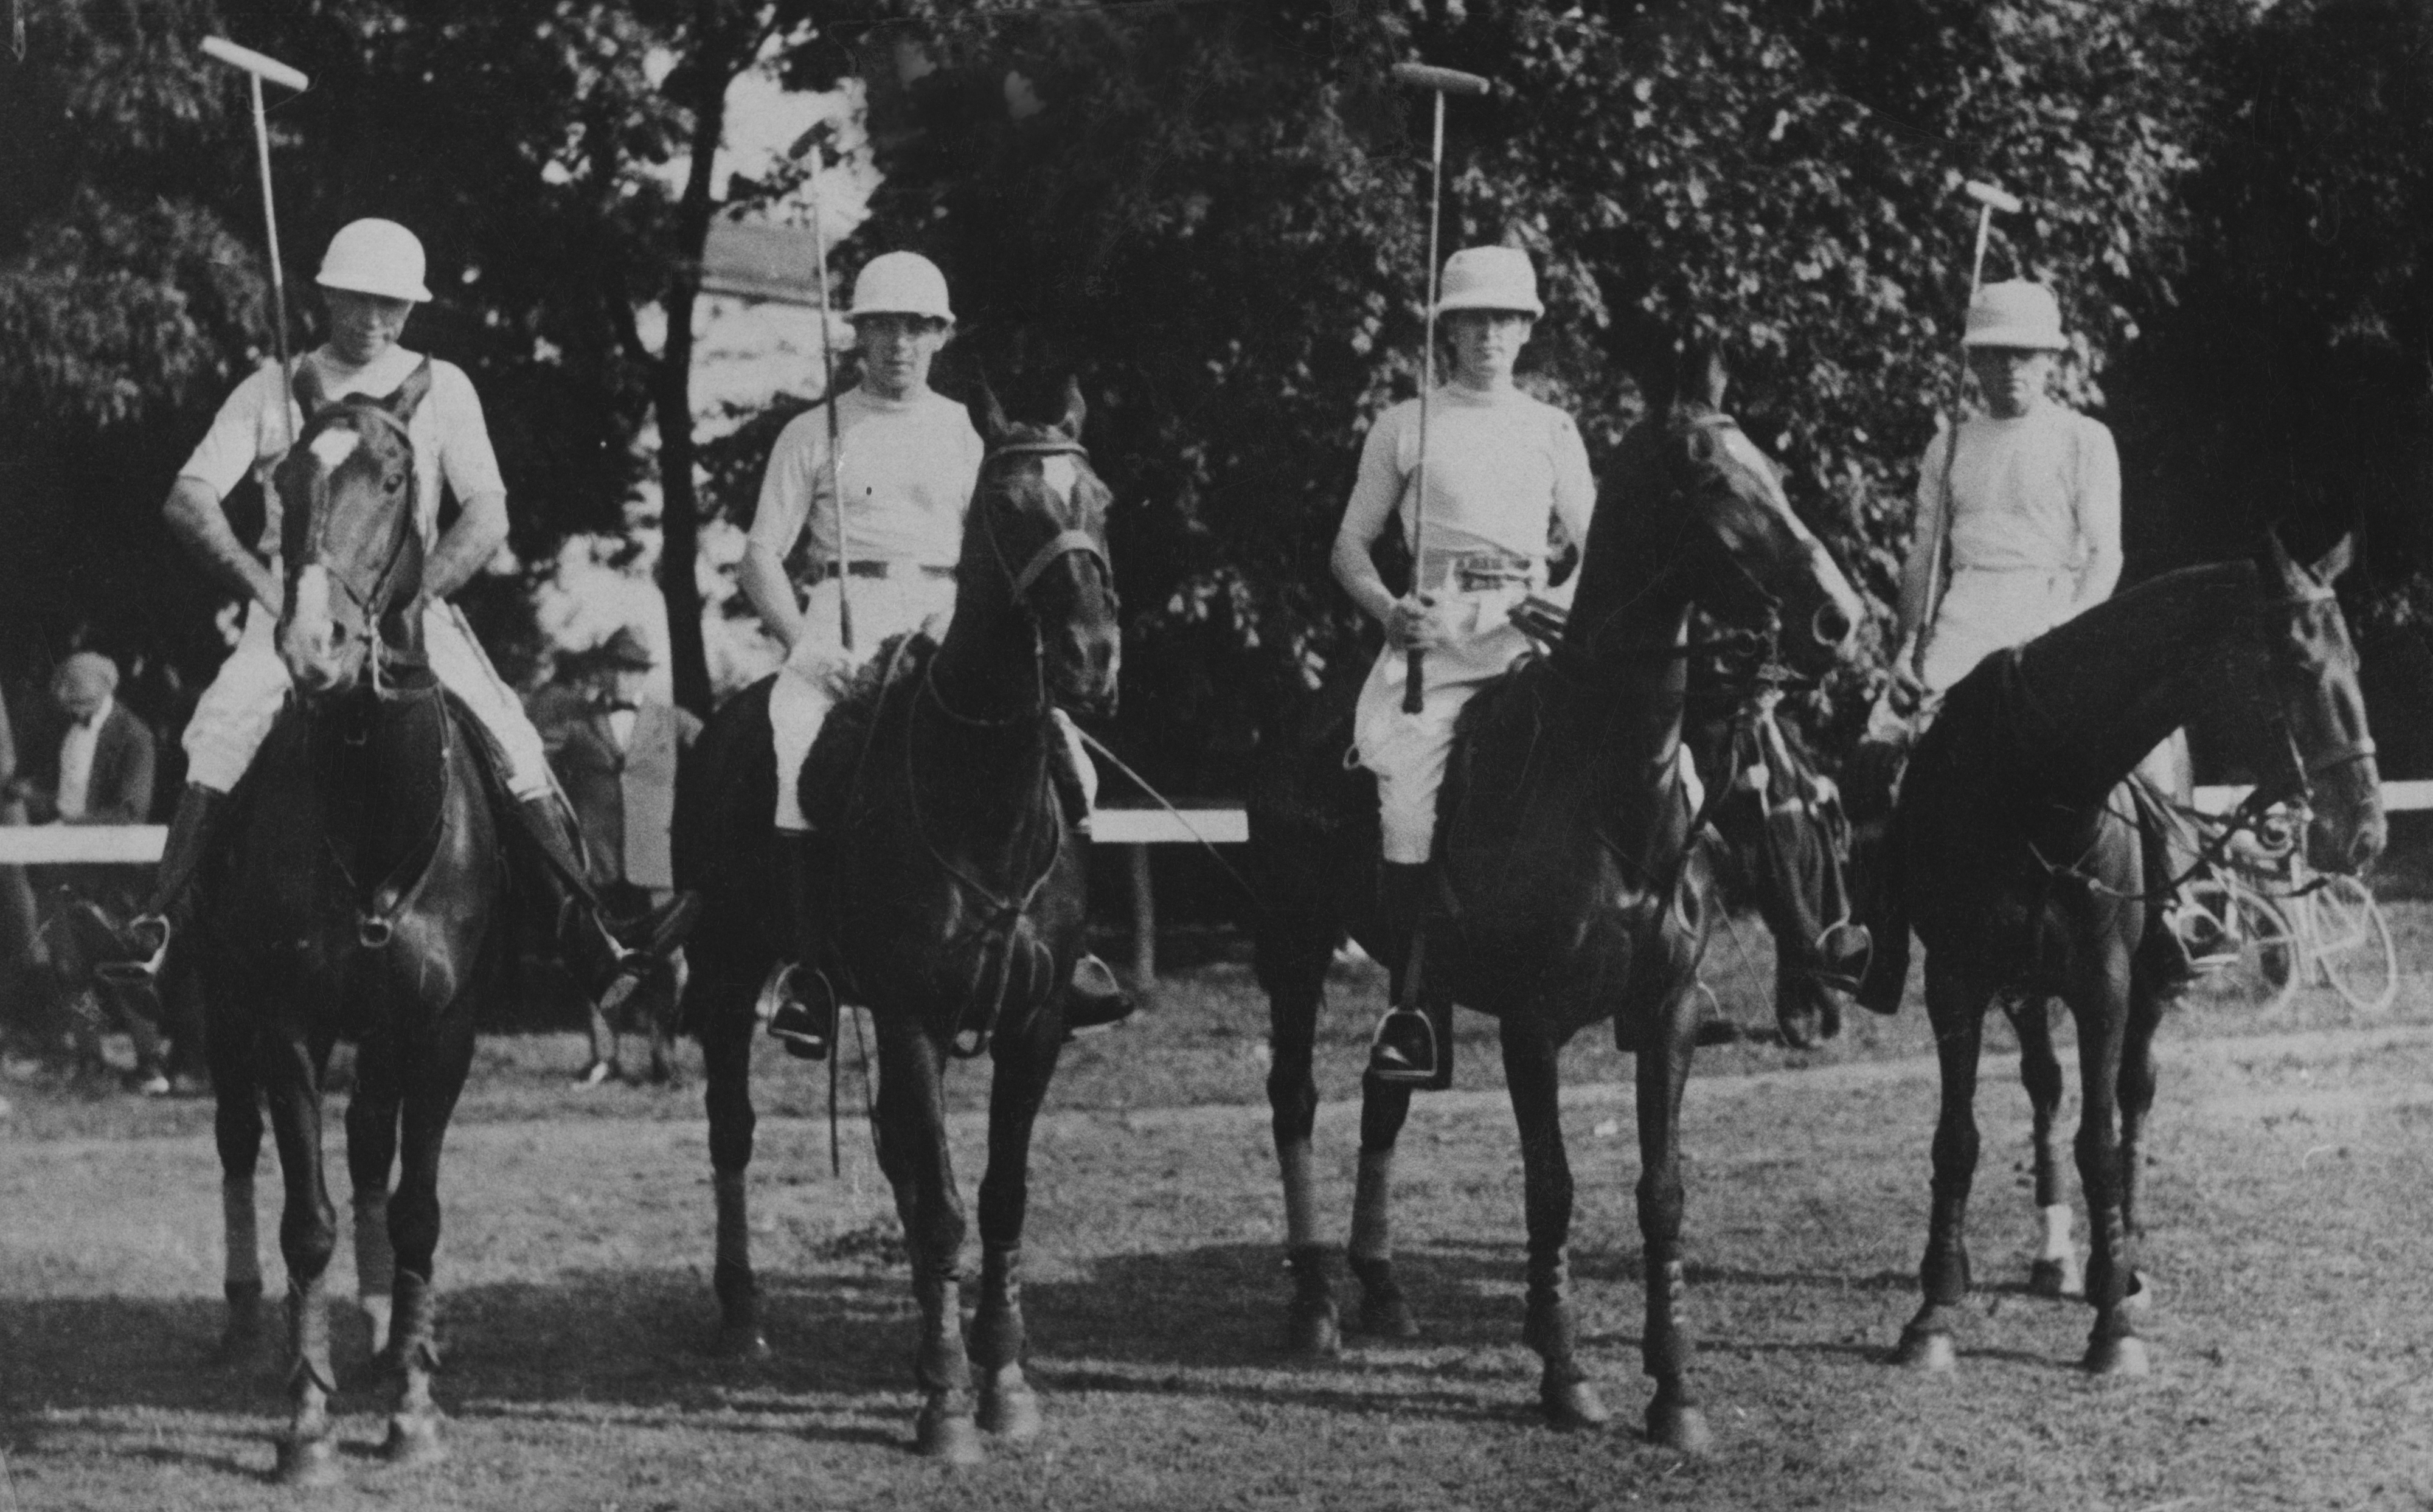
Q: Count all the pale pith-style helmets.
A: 4